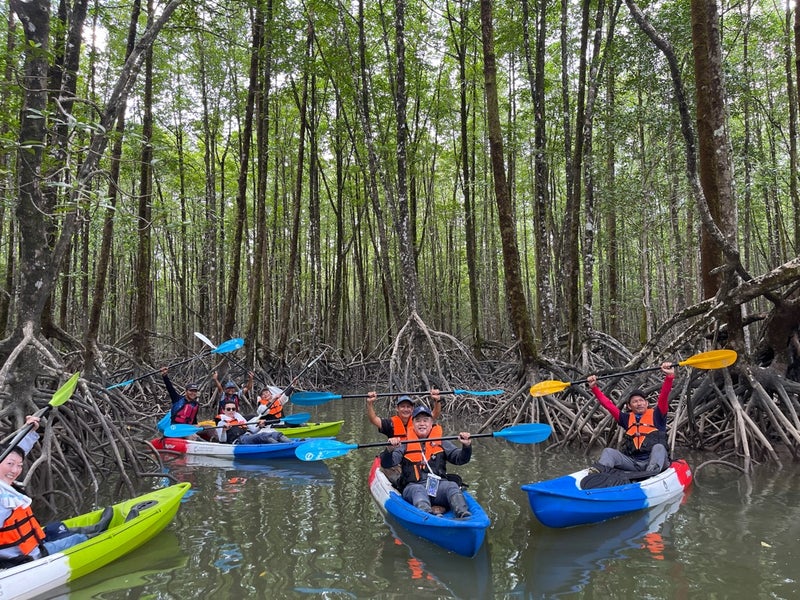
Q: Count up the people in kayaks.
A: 8